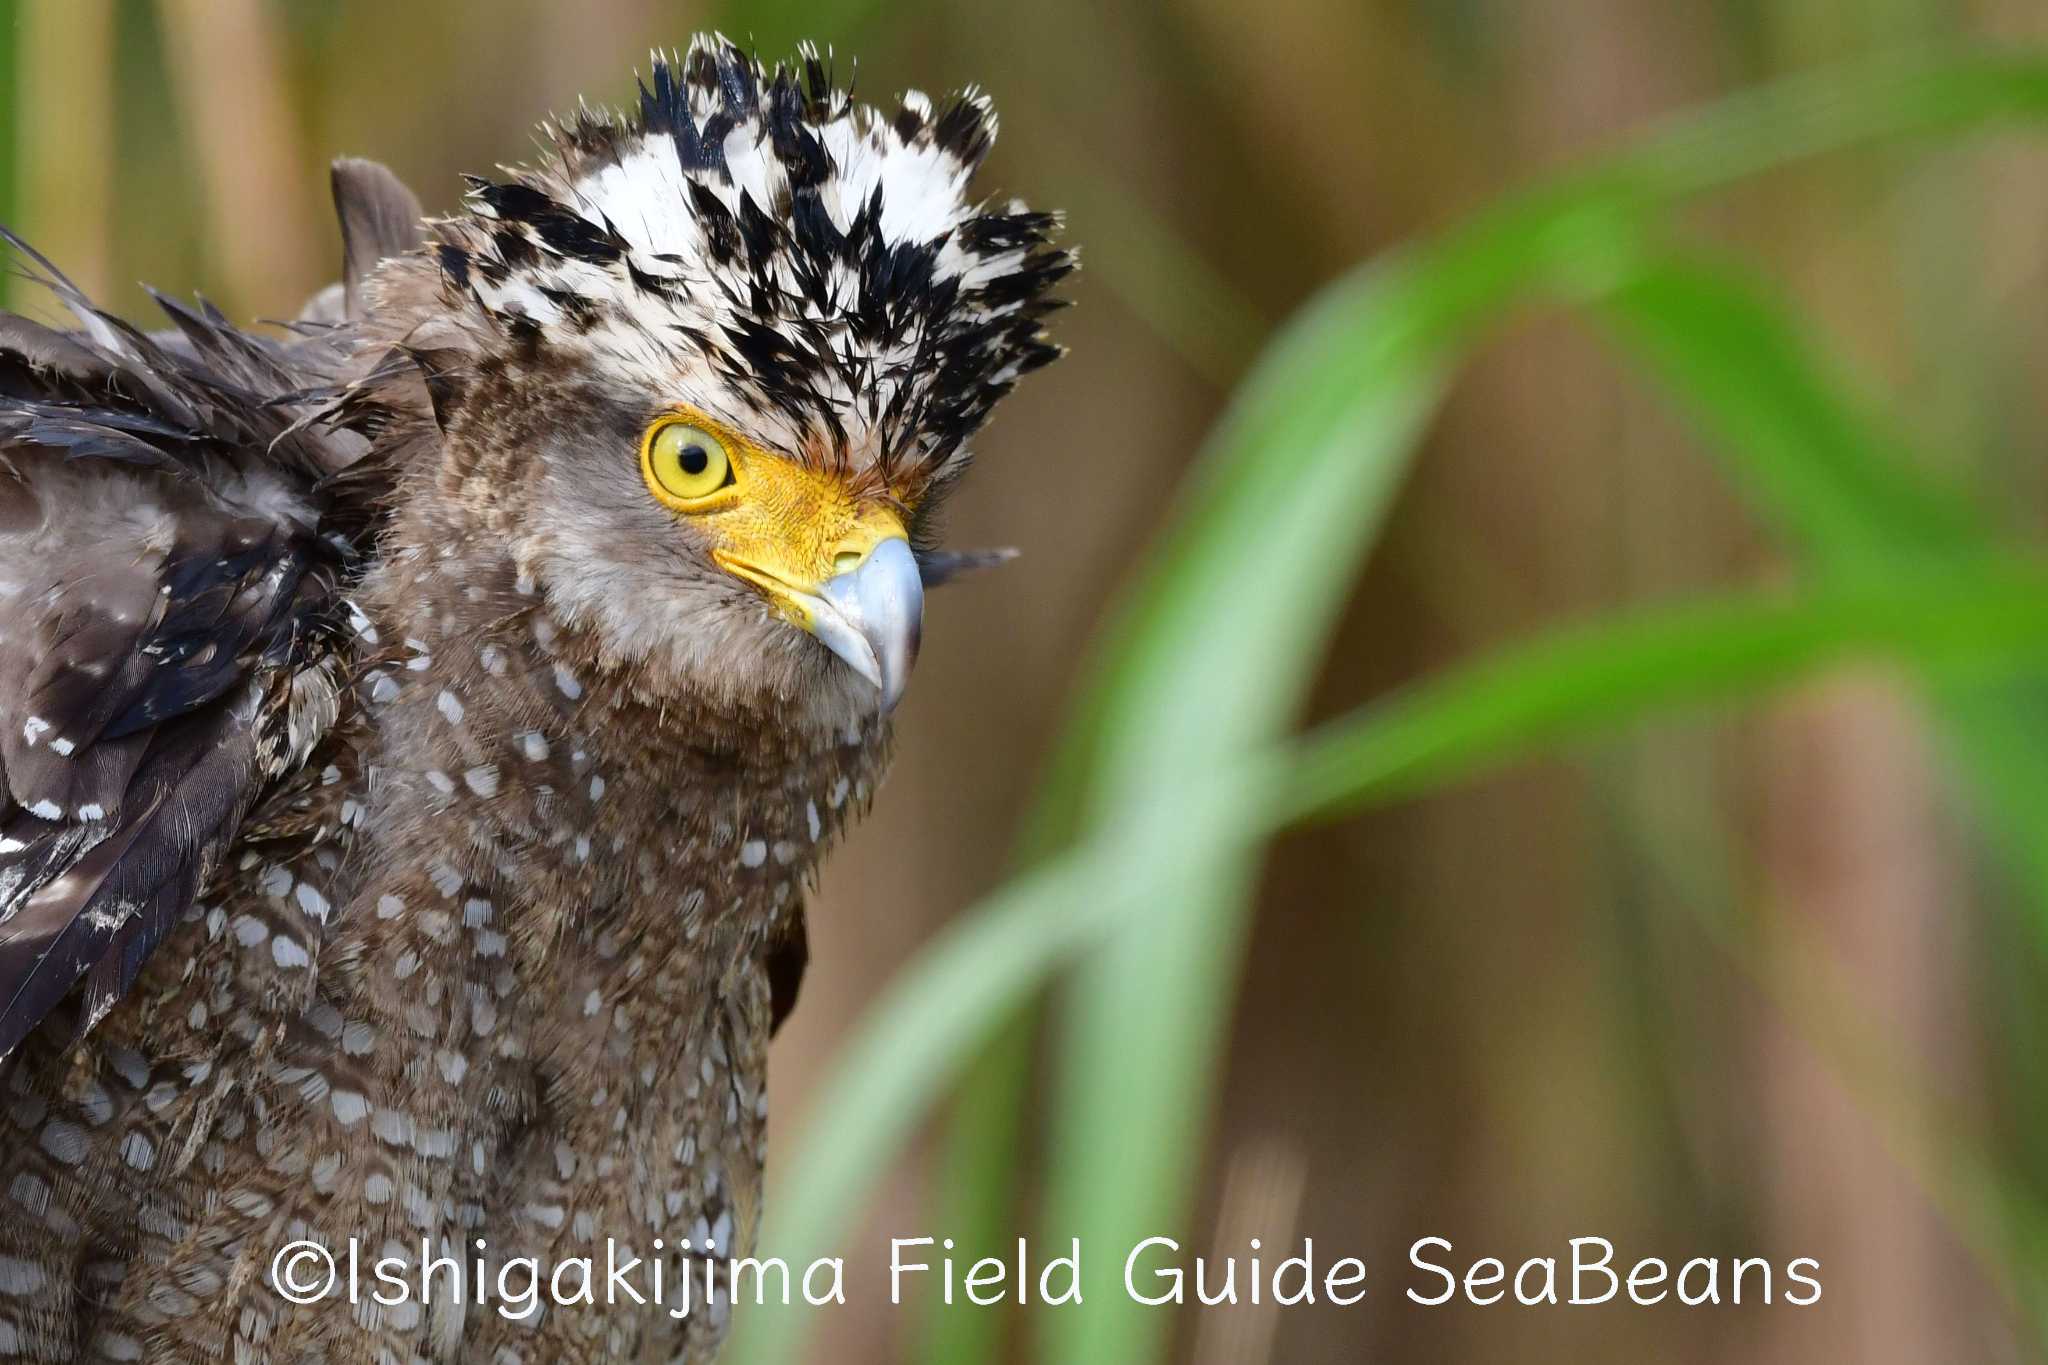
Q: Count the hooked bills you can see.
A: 1